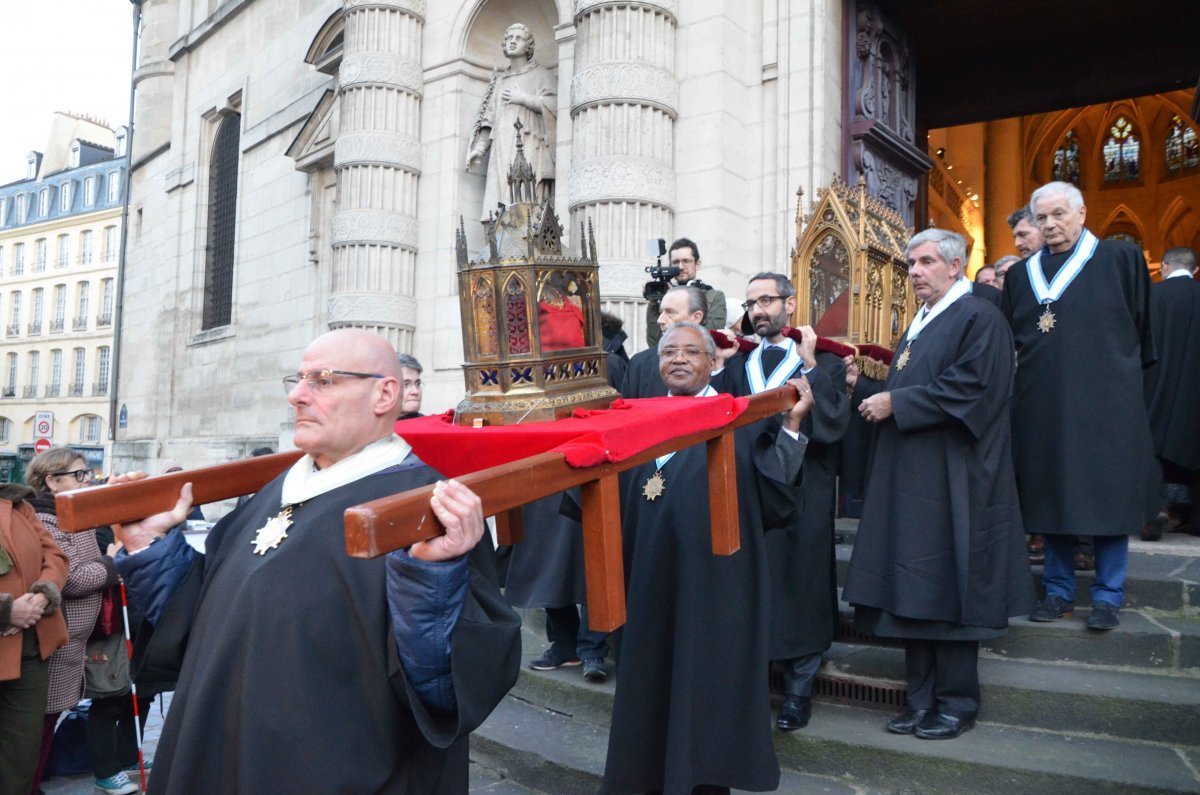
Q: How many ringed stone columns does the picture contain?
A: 2